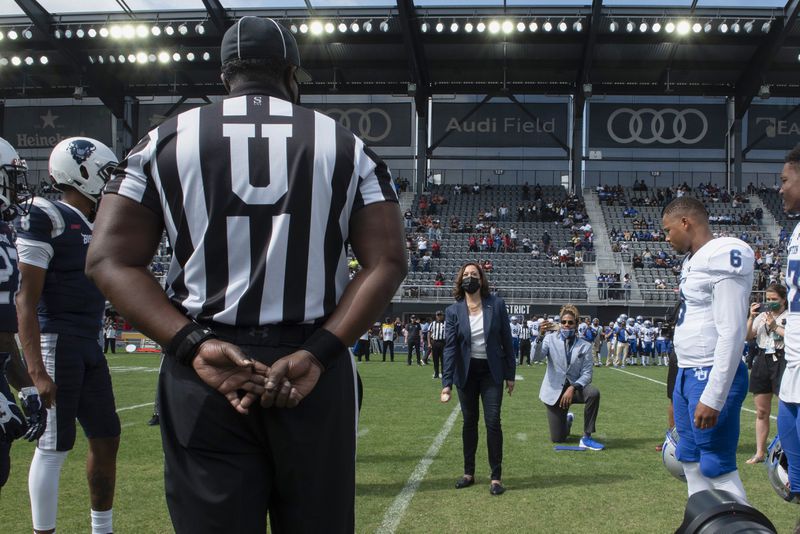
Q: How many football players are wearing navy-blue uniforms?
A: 2